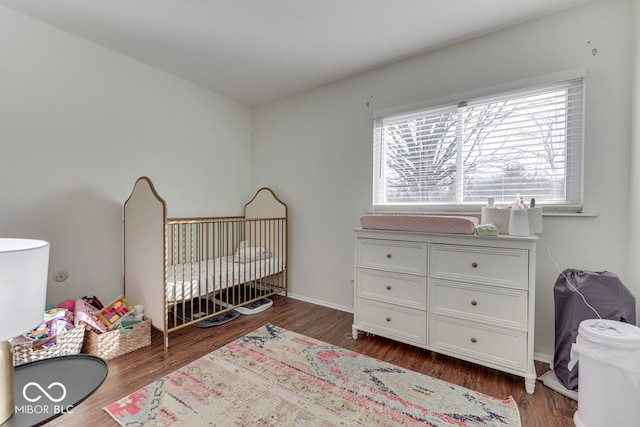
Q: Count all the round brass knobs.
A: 6